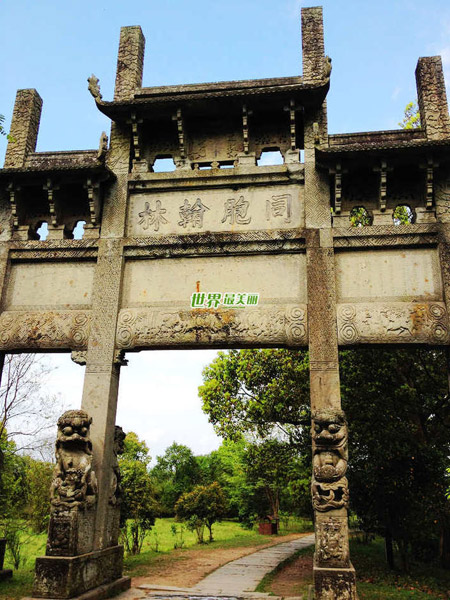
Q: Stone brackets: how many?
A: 10